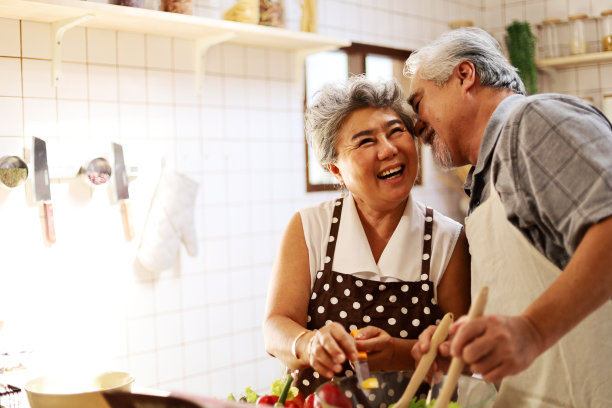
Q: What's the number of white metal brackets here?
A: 3